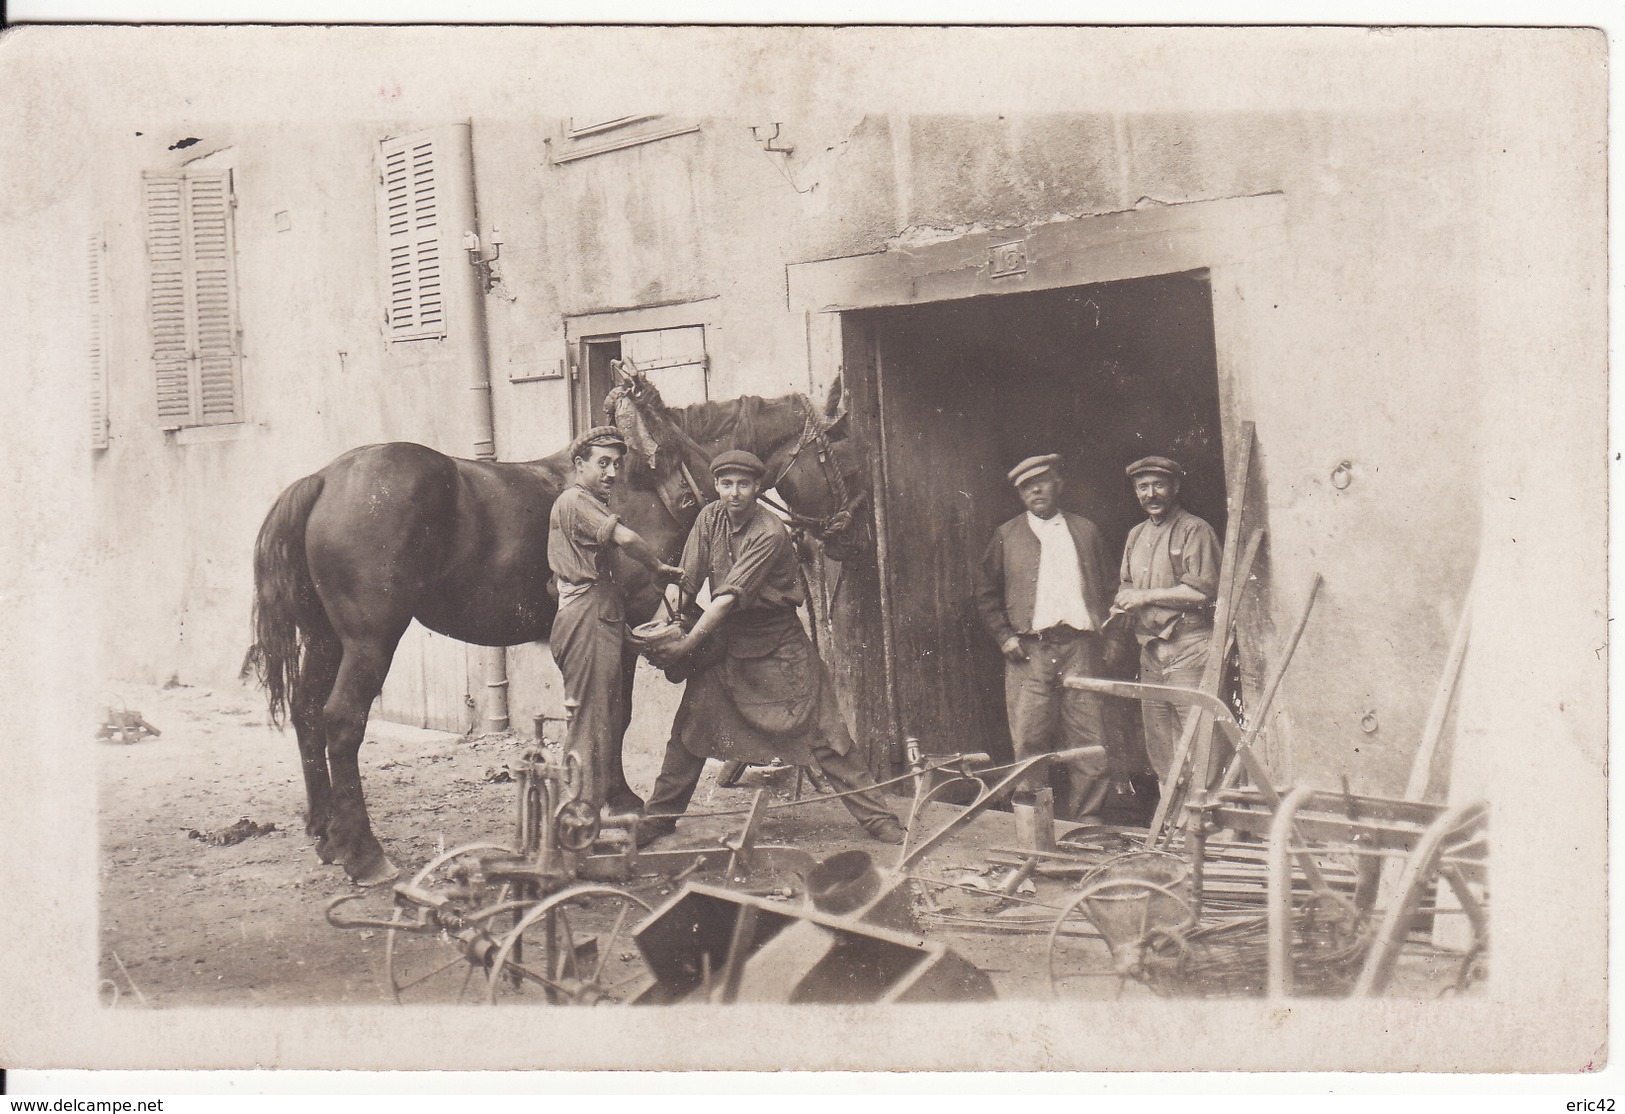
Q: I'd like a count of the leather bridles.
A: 1